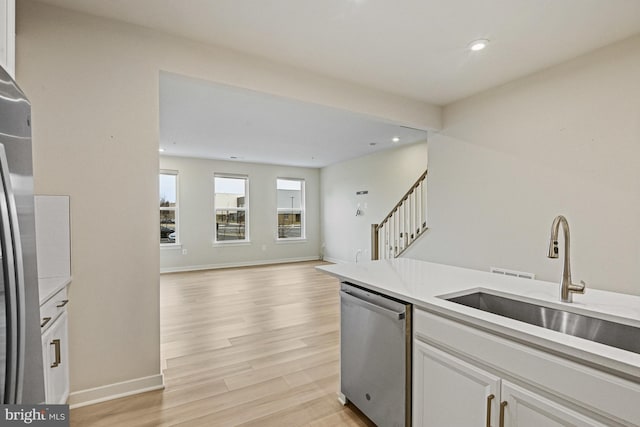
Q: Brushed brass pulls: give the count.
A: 6